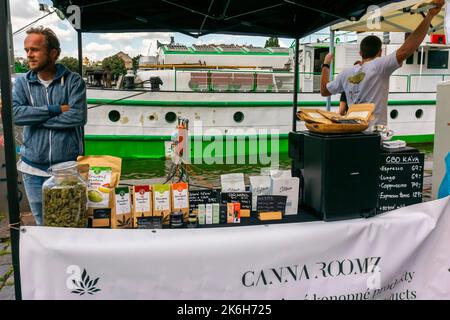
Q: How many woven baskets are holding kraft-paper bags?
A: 1